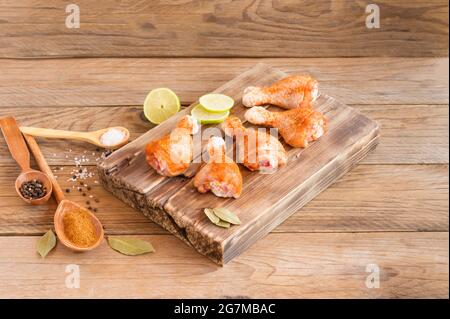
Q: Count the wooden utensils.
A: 3